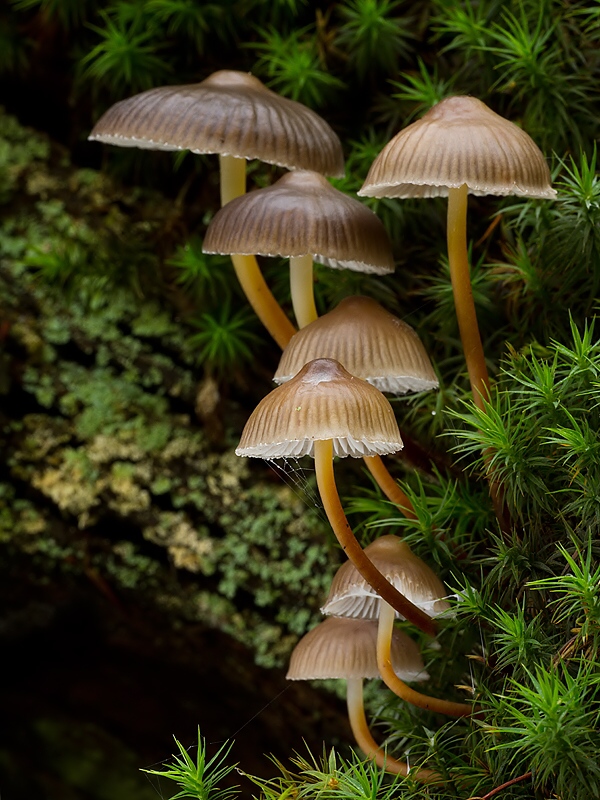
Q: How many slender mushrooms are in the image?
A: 7